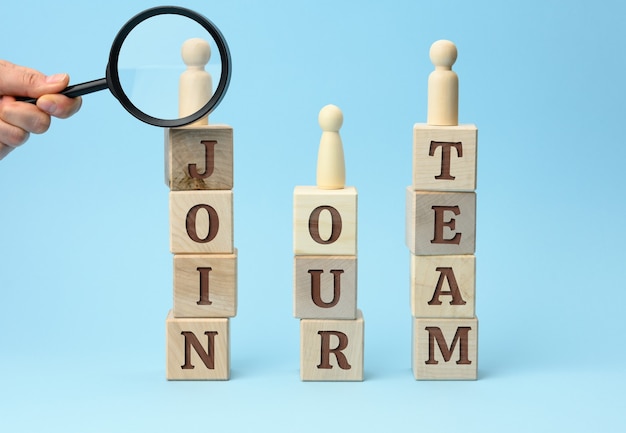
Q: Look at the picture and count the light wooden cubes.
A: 11